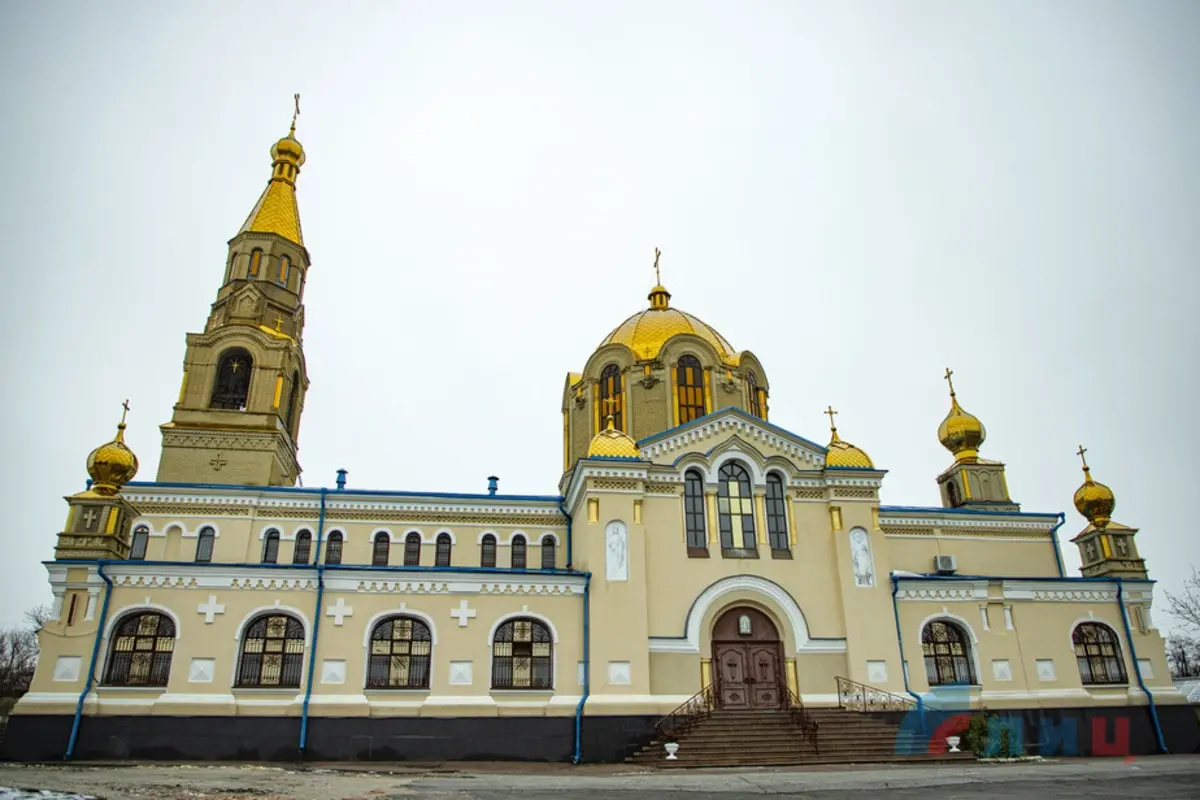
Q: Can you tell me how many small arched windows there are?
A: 11